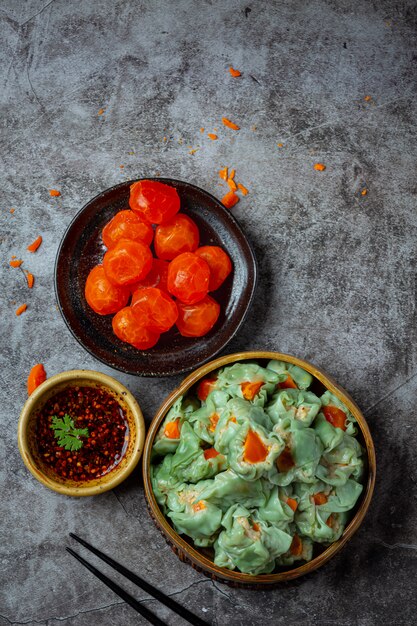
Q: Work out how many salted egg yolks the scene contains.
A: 11